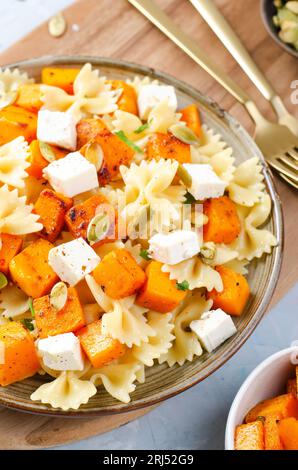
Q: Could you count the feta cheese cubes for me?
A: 8